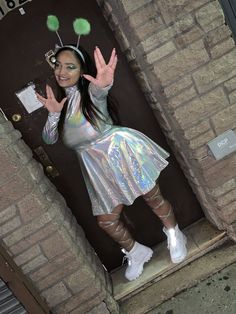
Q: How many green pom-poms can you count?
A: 2